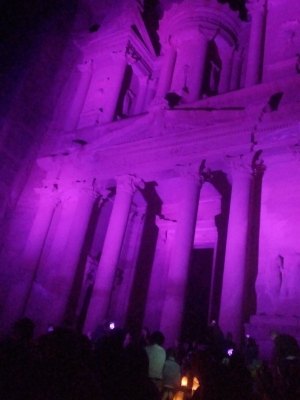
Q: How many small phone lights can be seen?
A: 2